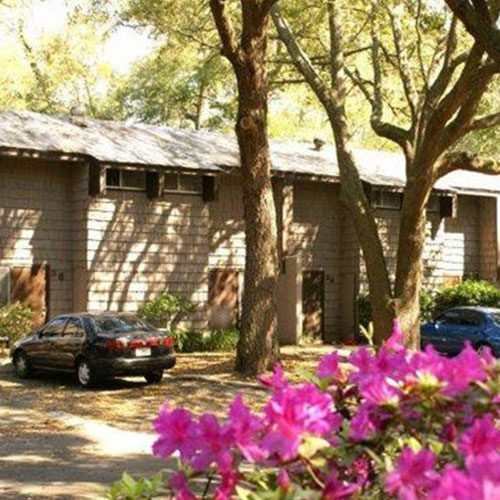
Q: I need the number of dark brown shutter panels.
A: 4